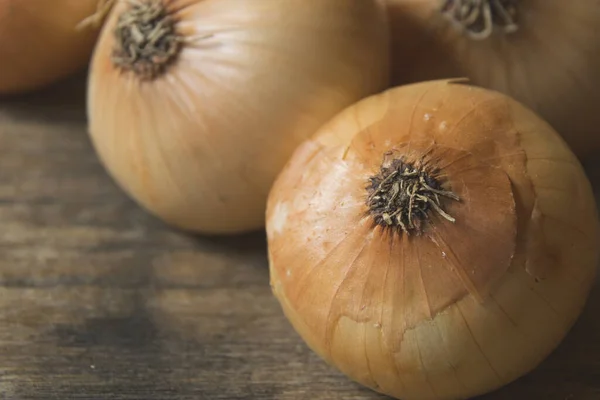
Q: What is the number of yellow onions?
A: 4